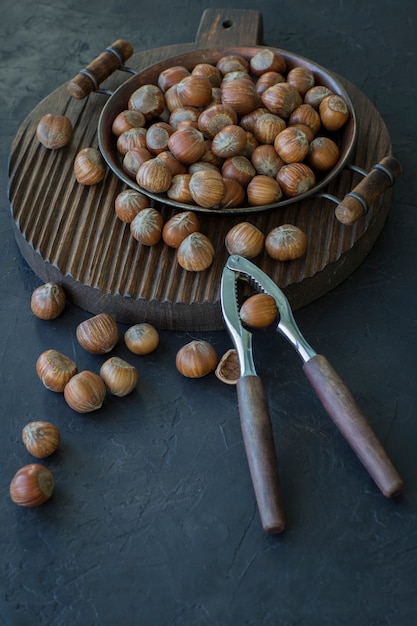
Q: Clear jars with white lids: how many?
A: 0